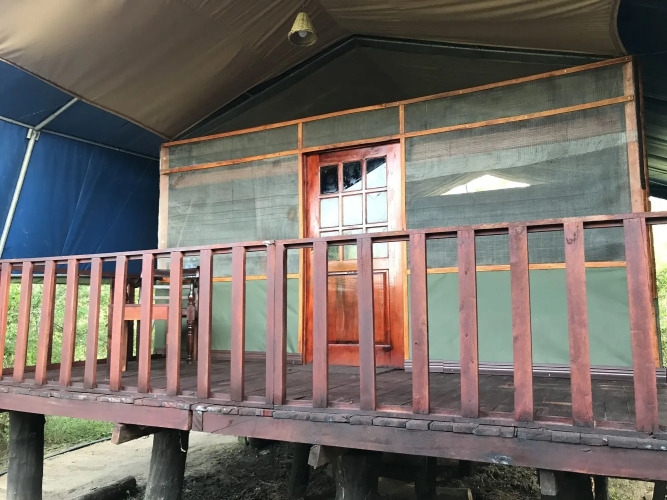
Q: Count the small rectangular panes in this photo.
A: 9